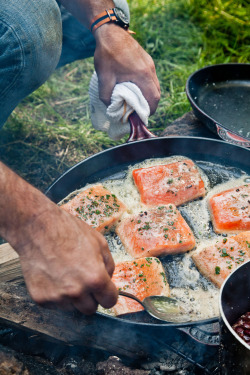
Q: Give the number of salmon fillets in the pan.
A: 6